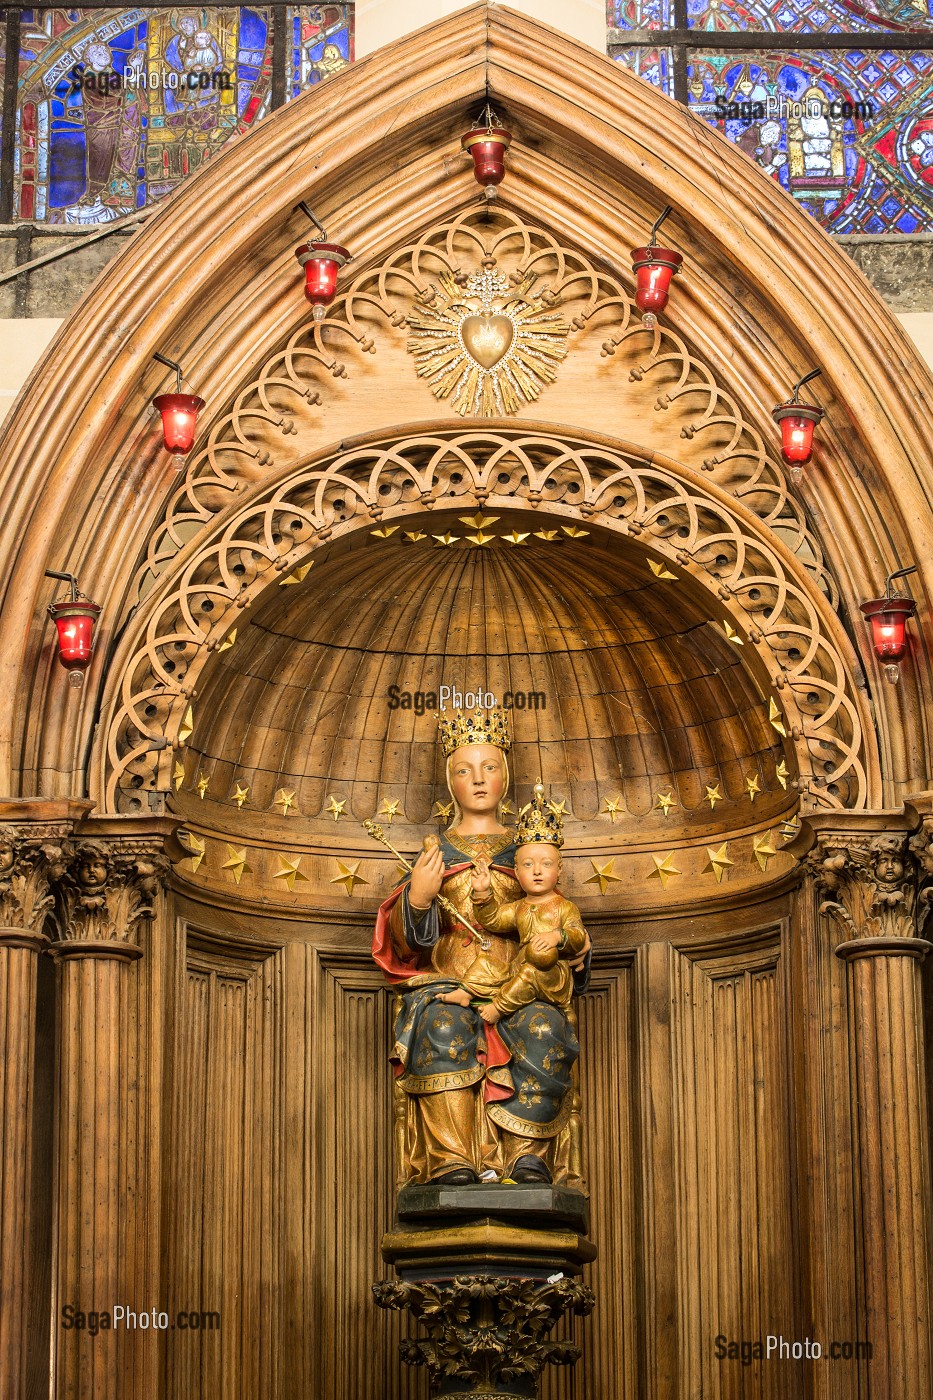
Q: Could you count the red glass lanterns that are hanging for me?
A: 7